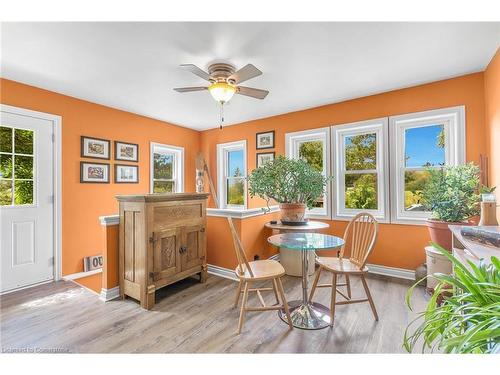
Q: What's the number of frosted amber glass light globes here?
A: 1